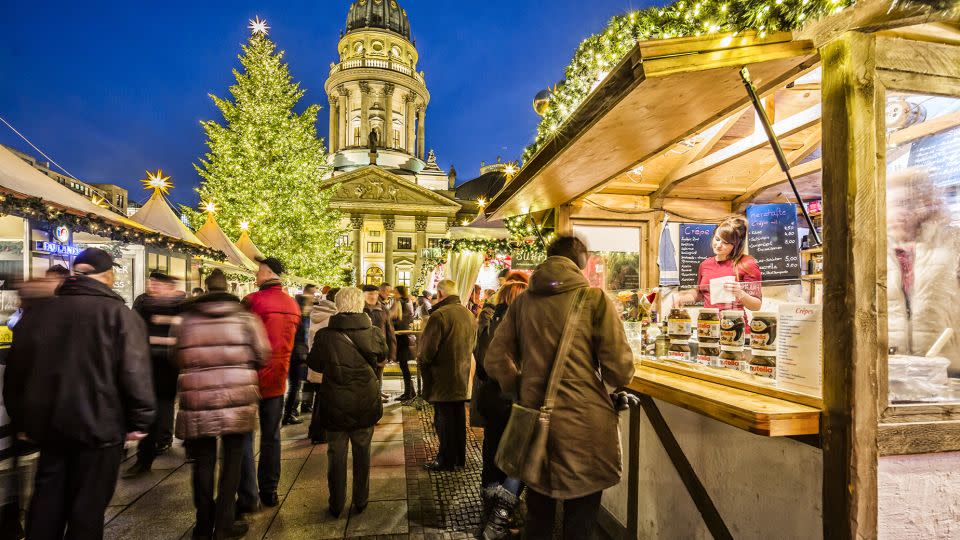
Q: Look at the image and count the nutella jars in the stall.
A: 8